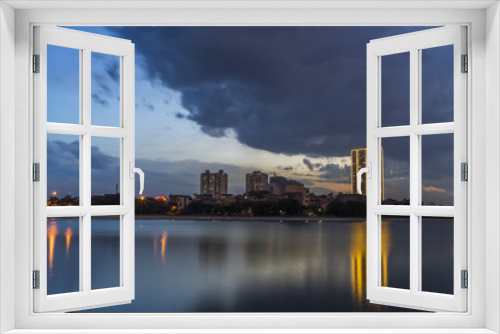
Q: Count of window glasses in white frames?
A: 12